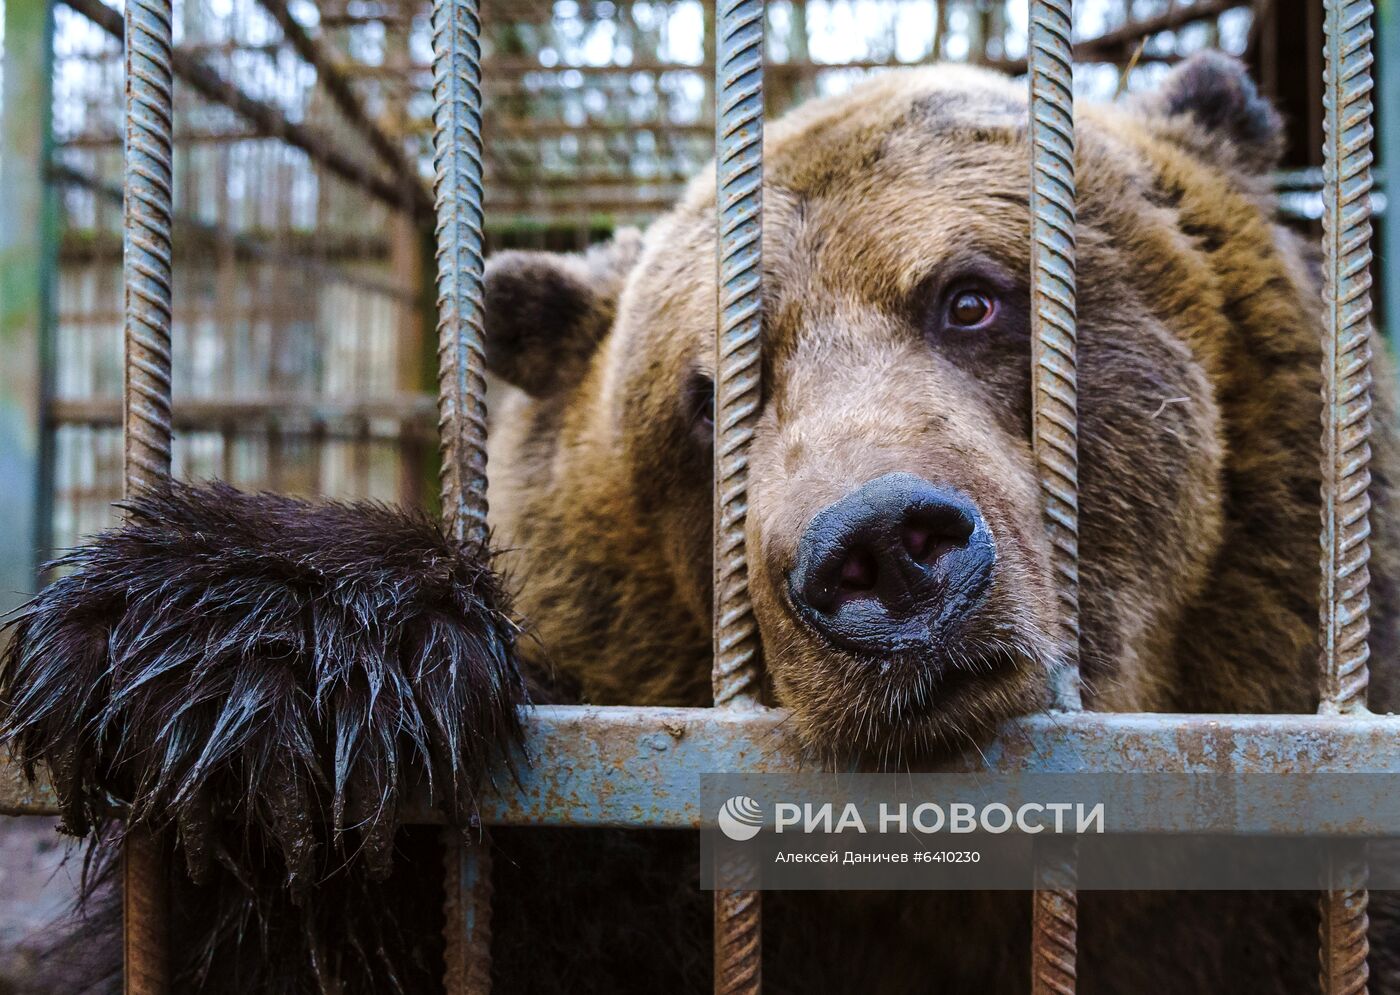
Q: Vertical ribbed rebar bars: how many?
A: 5